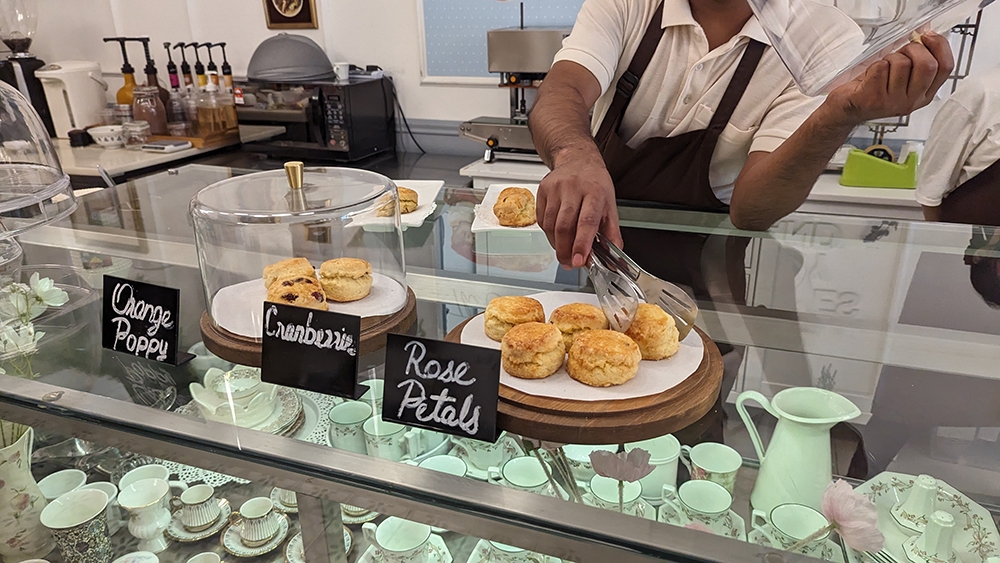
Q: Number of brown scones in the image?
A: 10